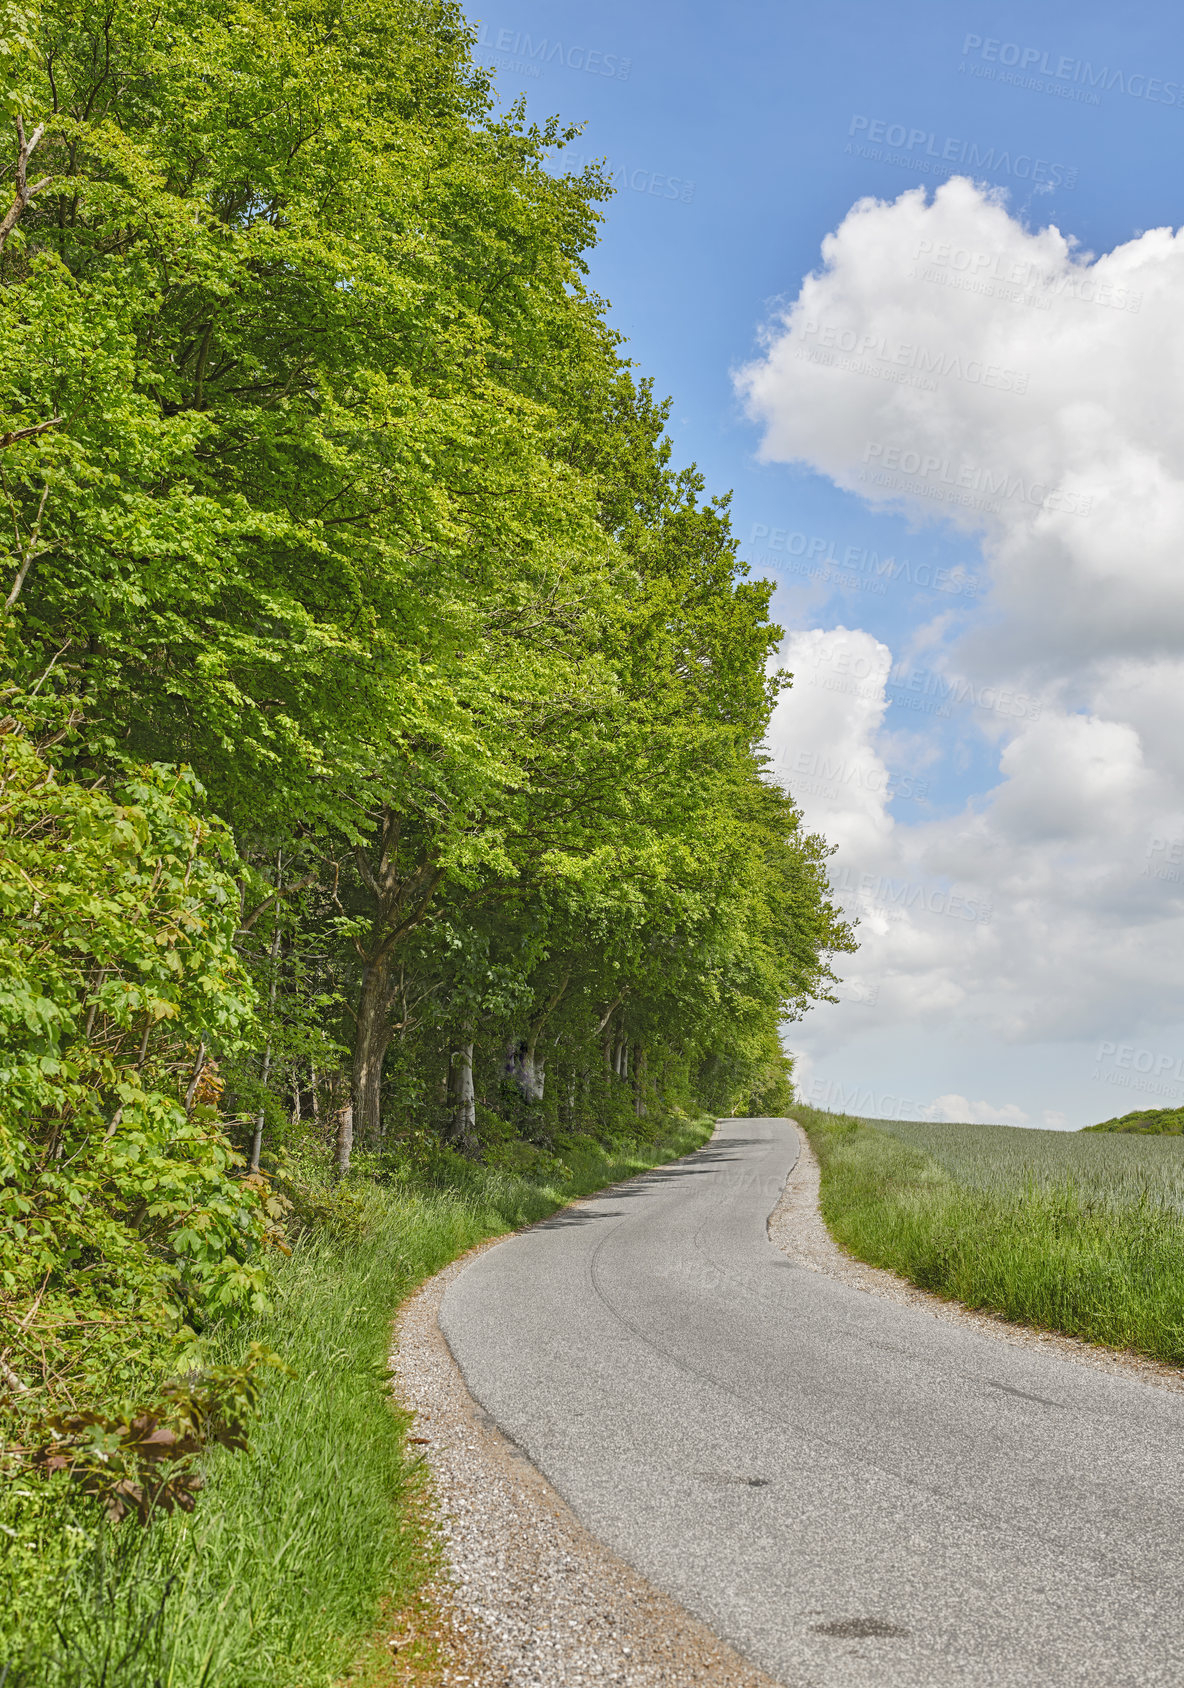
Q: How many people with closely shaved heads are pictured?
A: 0